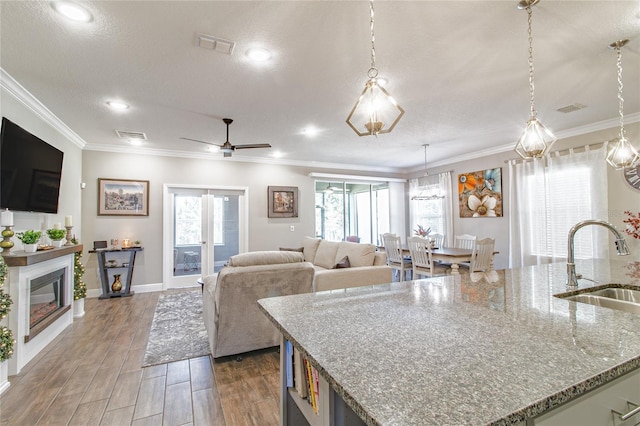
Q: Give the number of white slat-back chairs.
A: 6